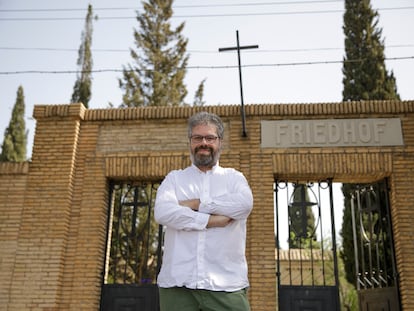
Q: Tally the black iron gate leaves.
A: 3